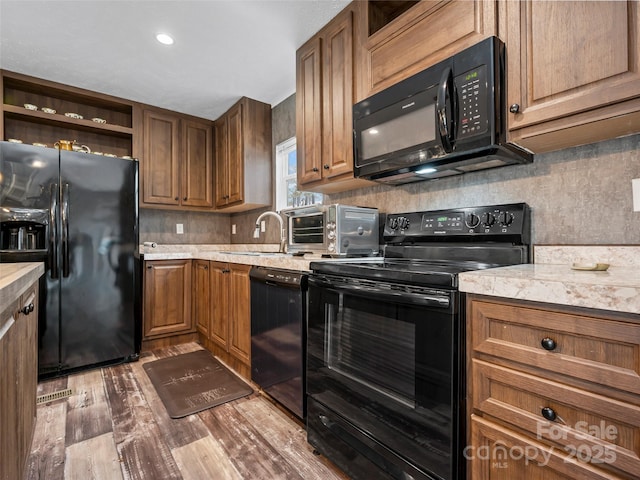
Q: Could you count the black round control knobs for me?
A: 5